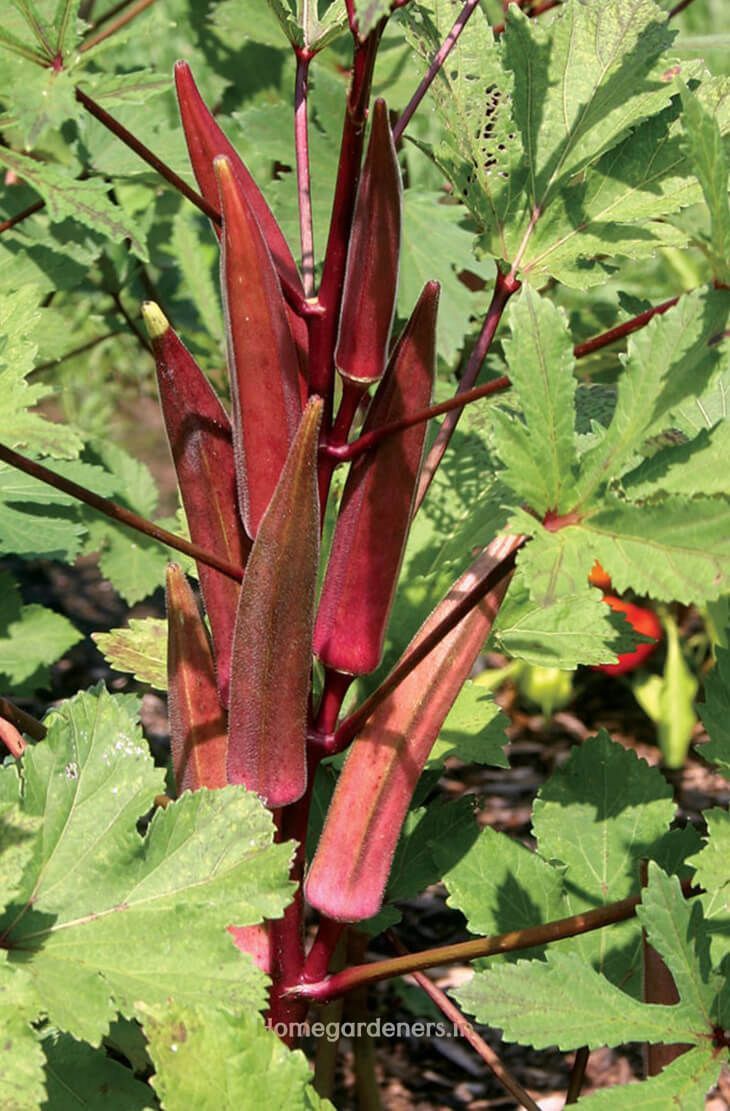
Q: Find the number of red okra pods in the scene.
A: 8